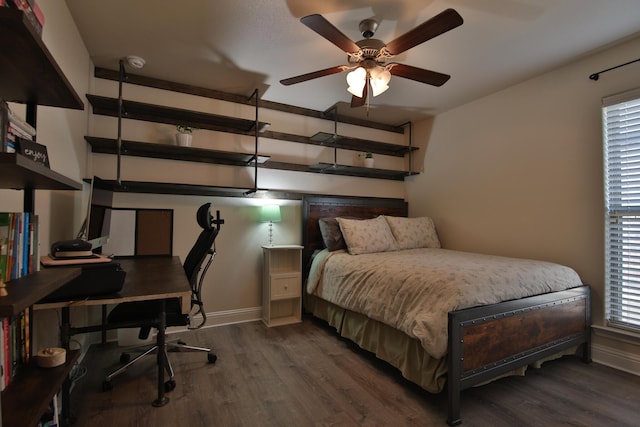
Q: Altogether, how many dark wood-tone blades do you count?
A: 5